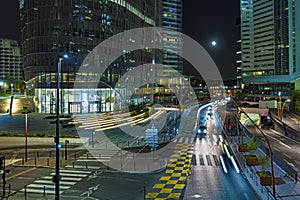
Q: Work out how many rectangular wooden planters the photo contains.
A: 3